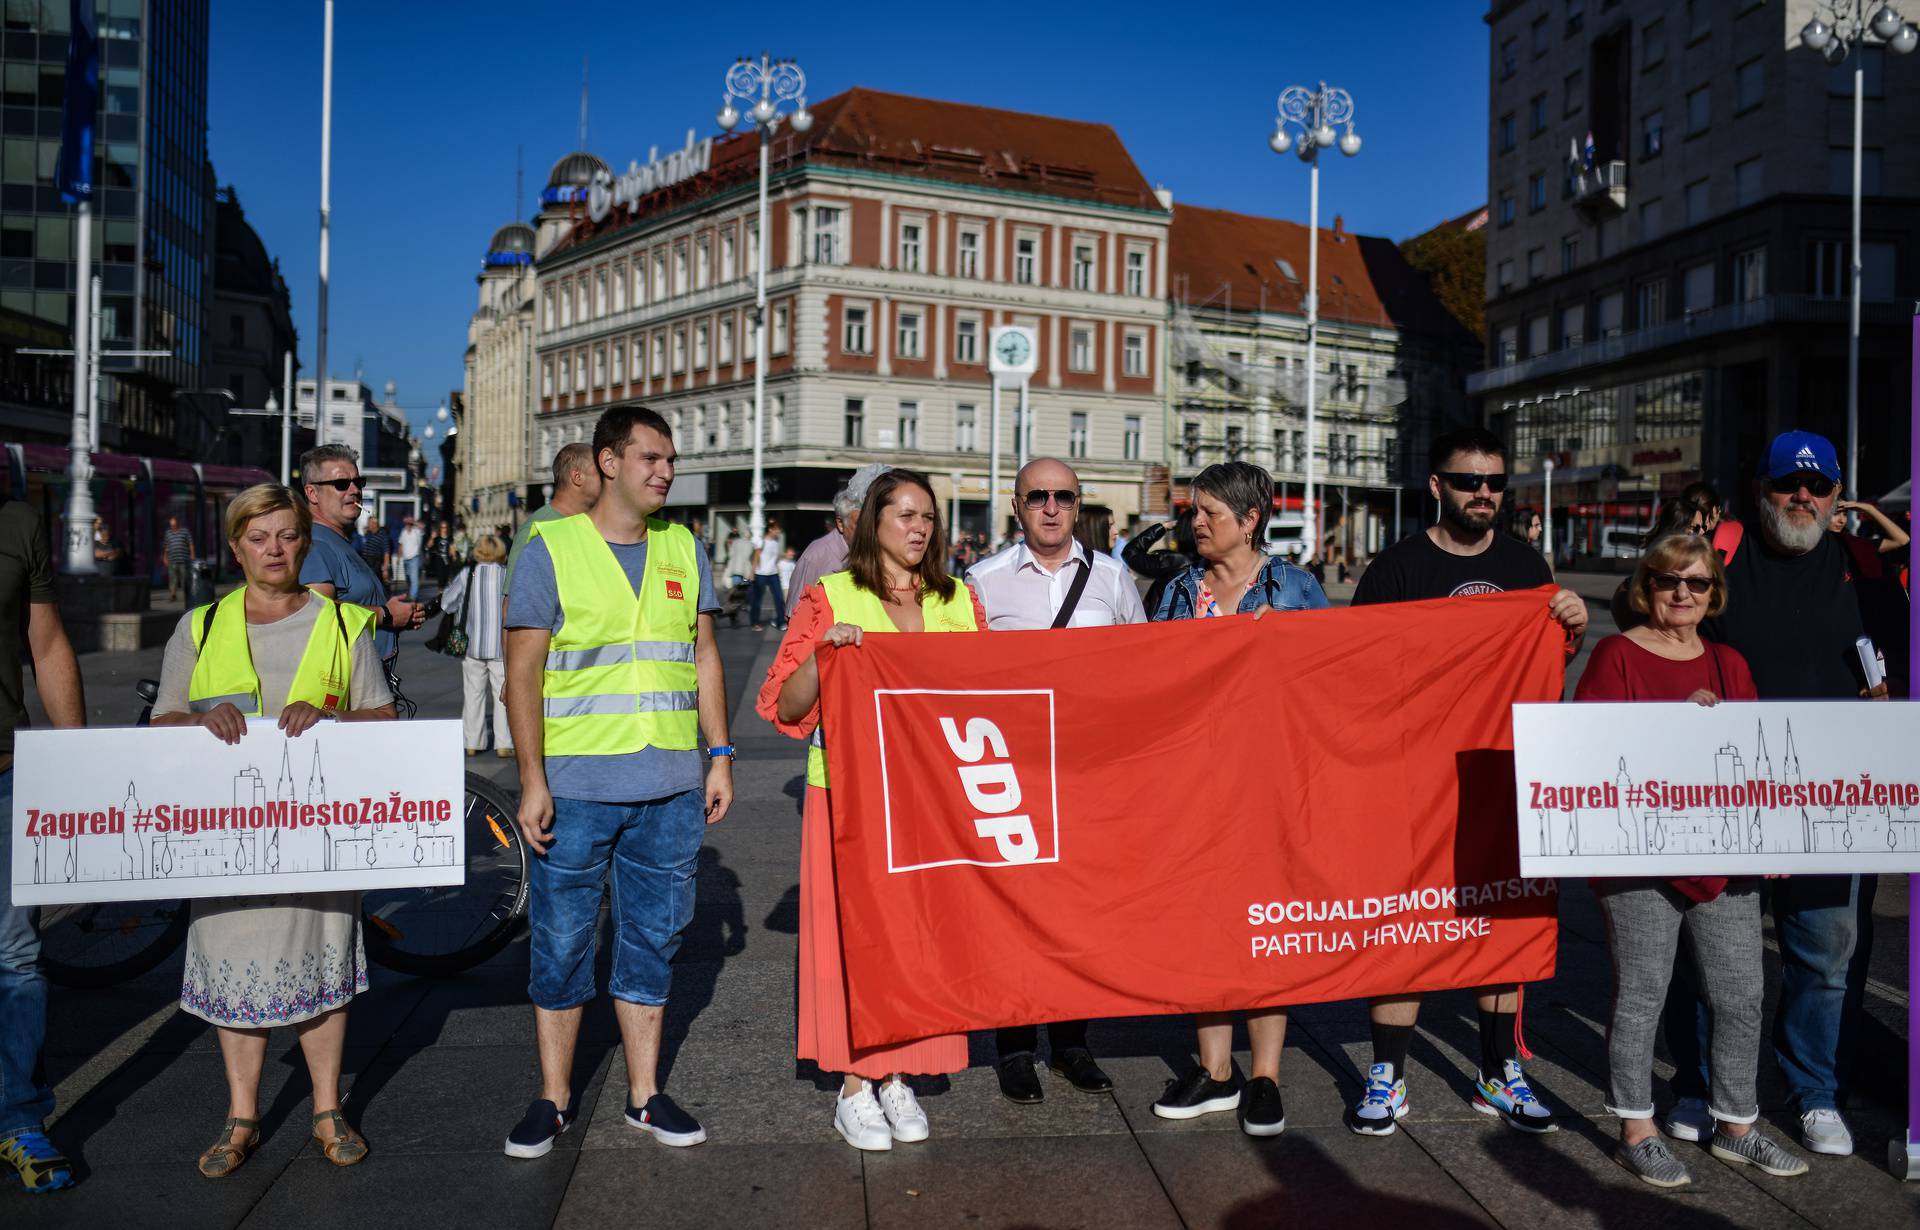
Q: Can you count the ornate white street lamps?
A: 3